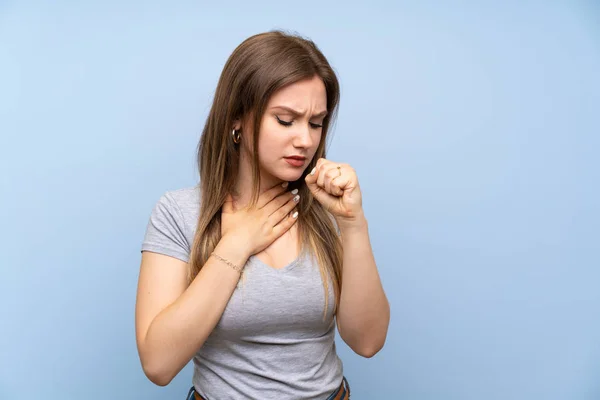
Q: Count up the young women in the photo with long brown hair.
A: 1